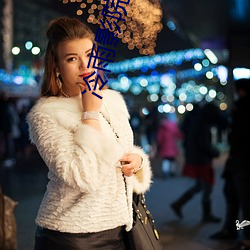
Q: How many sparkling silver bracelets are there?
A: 1